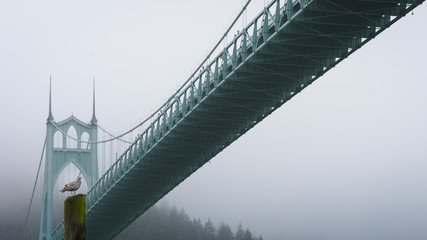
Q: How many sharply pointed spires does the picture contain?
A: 2